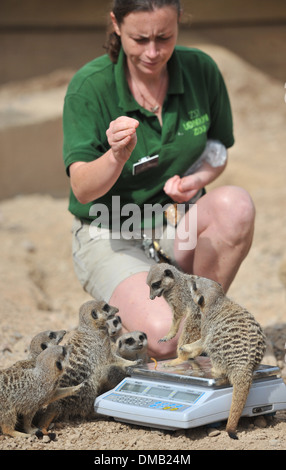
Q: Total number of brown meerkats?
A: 7